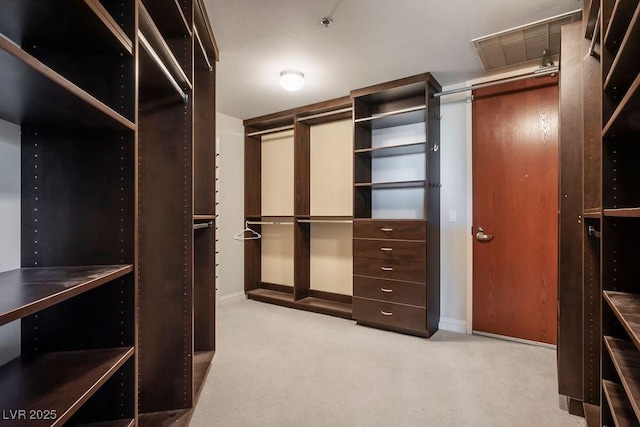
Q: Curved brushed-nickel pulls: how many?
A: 5